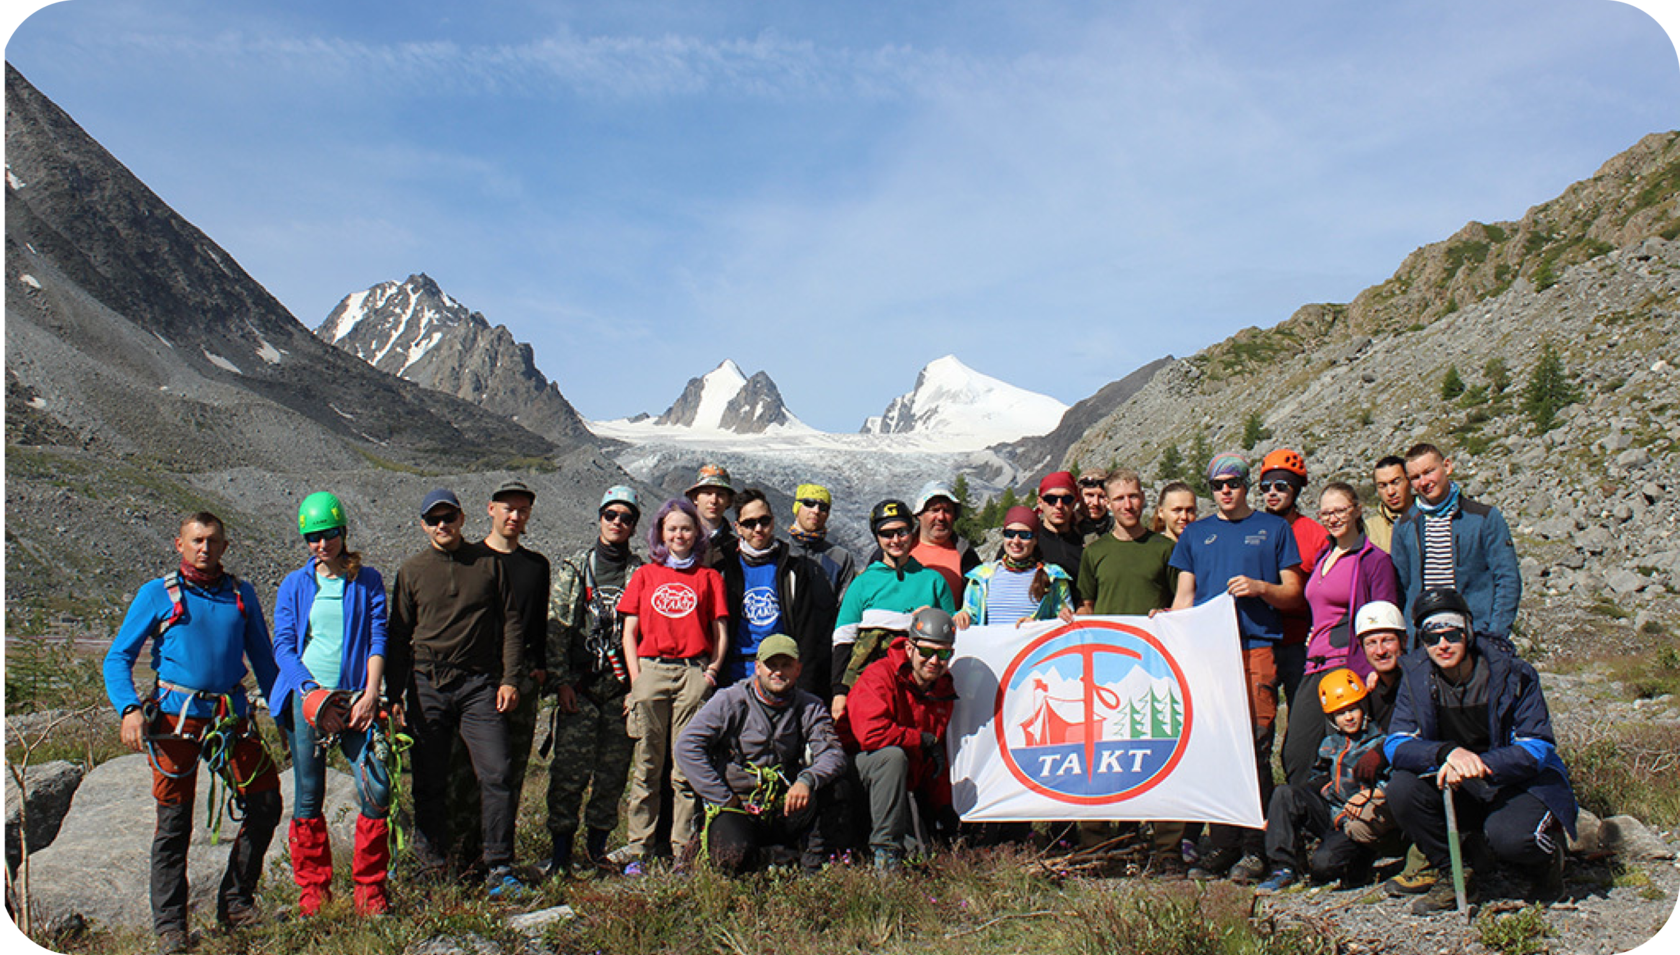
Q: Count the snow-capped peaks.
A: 3